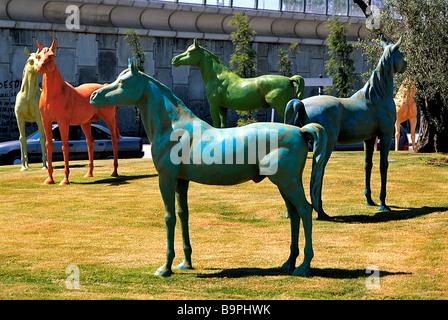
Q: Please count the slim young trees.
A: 4